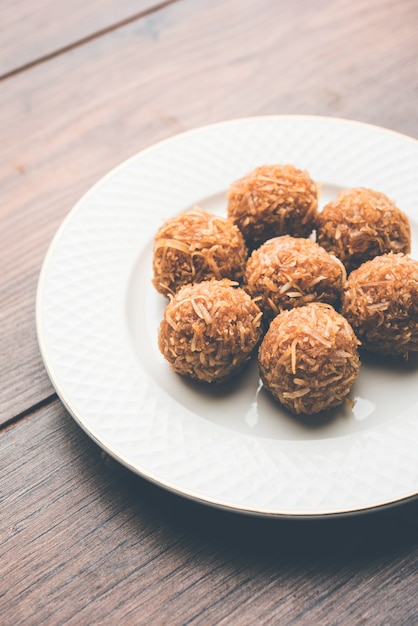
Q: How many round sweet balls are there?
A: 7